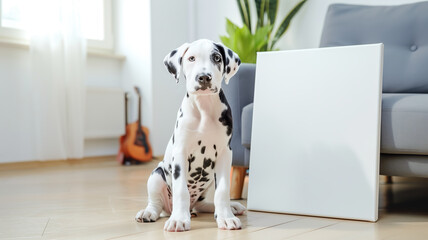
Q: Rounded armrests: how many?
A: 1